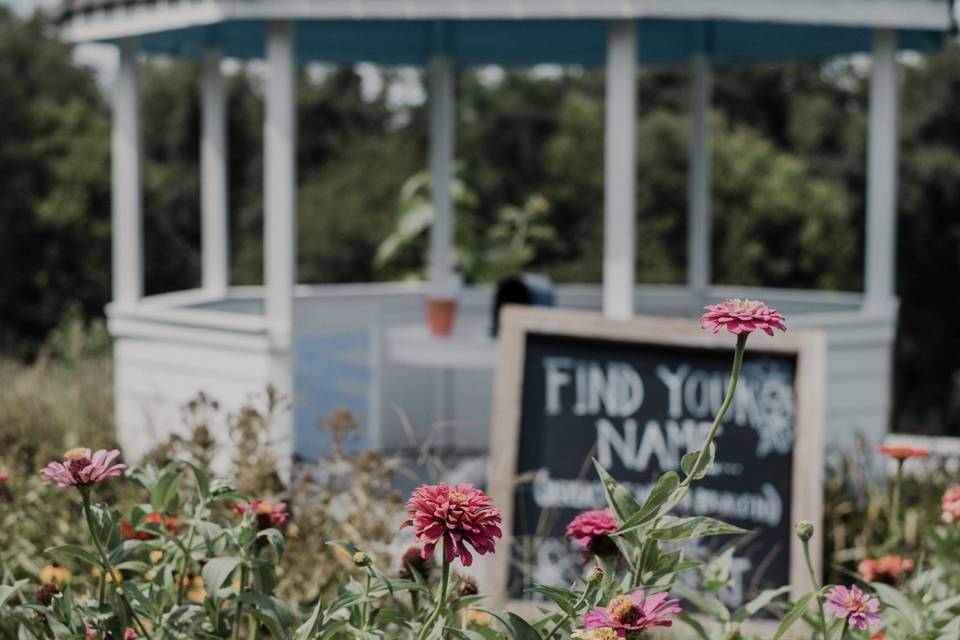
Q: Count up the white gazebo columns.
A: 7